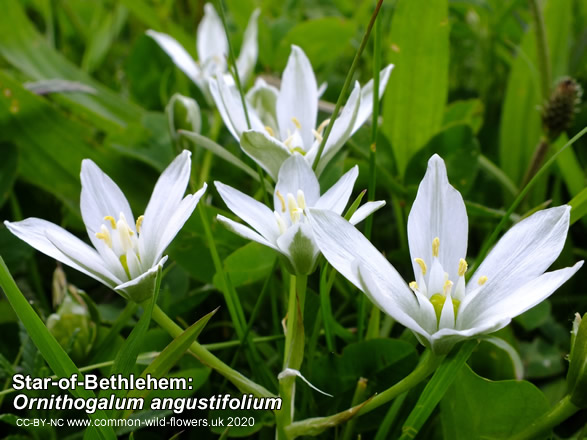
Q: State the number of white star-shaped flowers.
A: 5